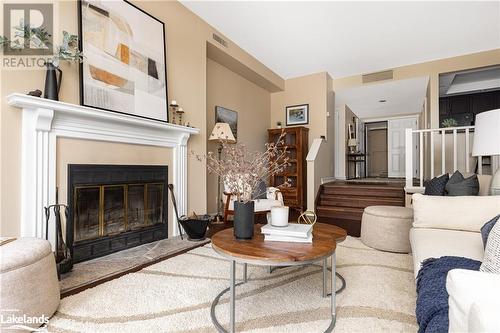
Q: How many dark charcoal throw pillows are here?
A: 2